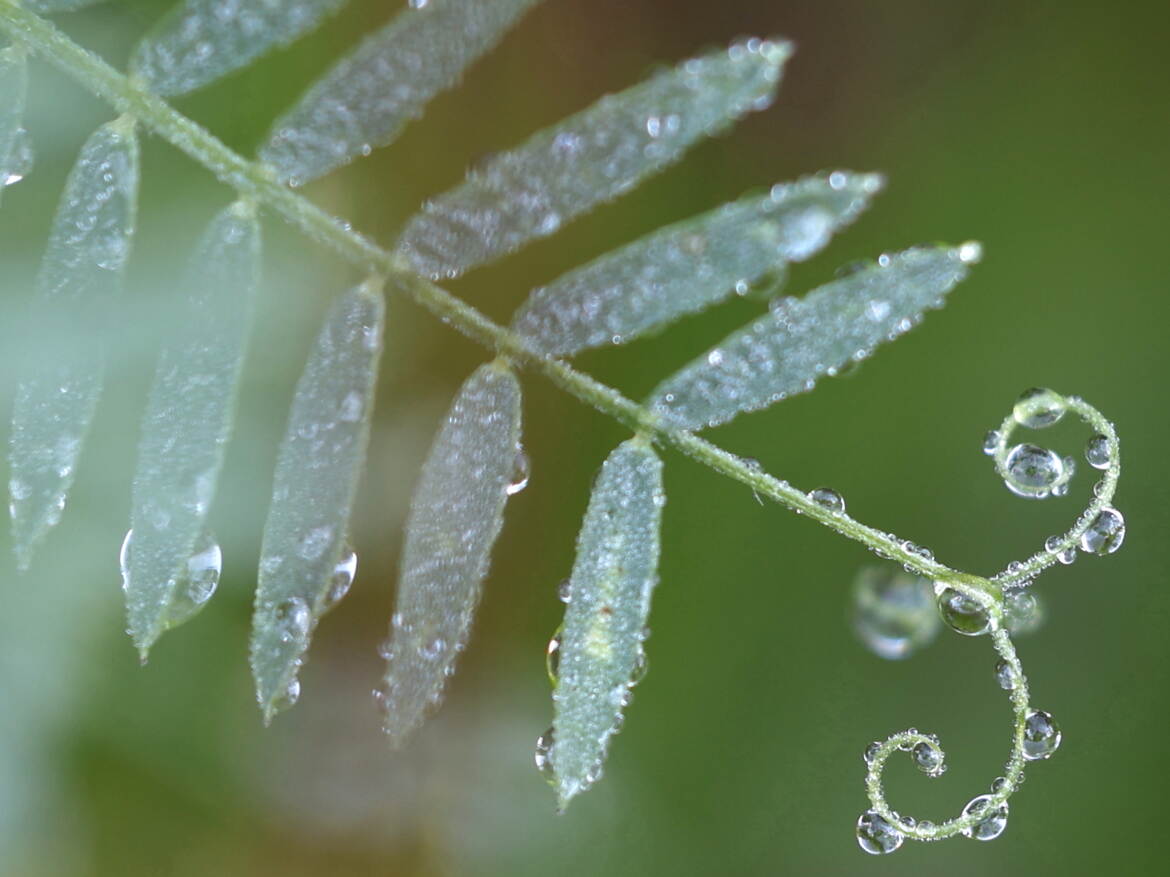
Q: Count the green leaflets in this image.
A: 12